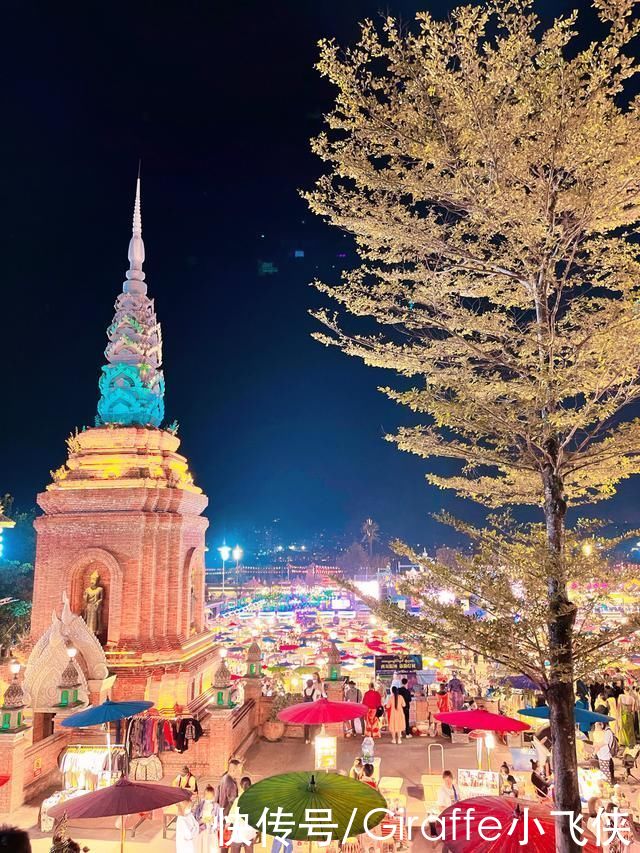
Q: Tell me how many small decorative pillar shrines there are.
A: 5